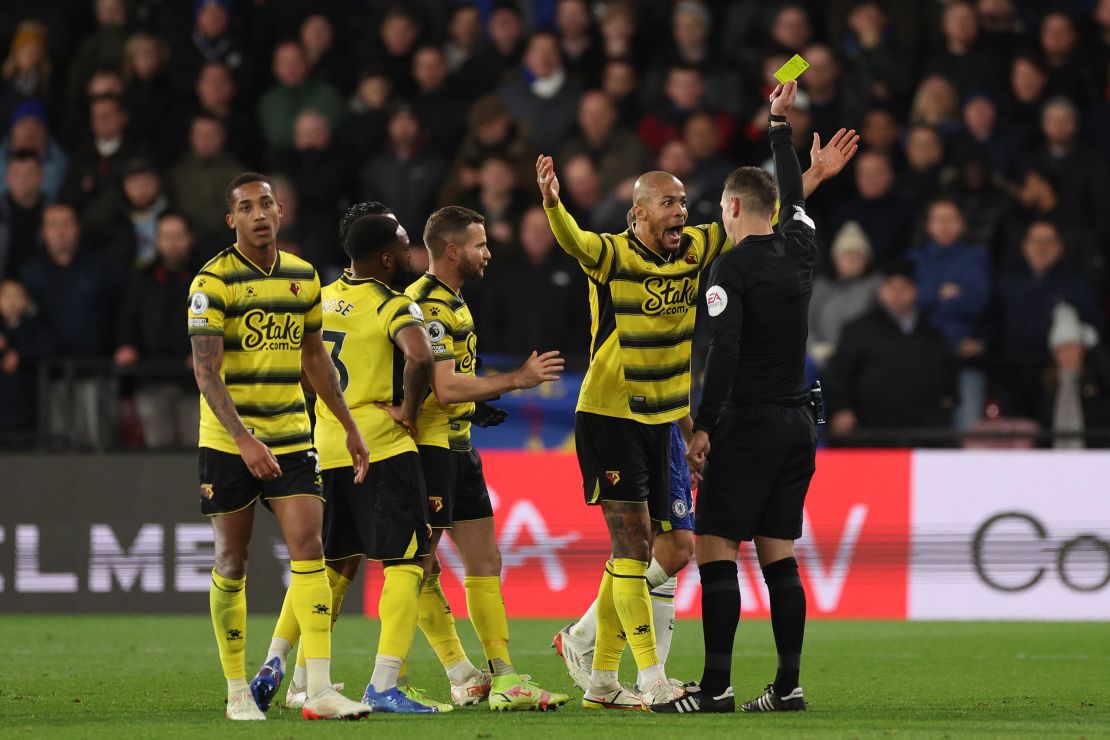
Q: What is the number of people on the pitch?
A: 7